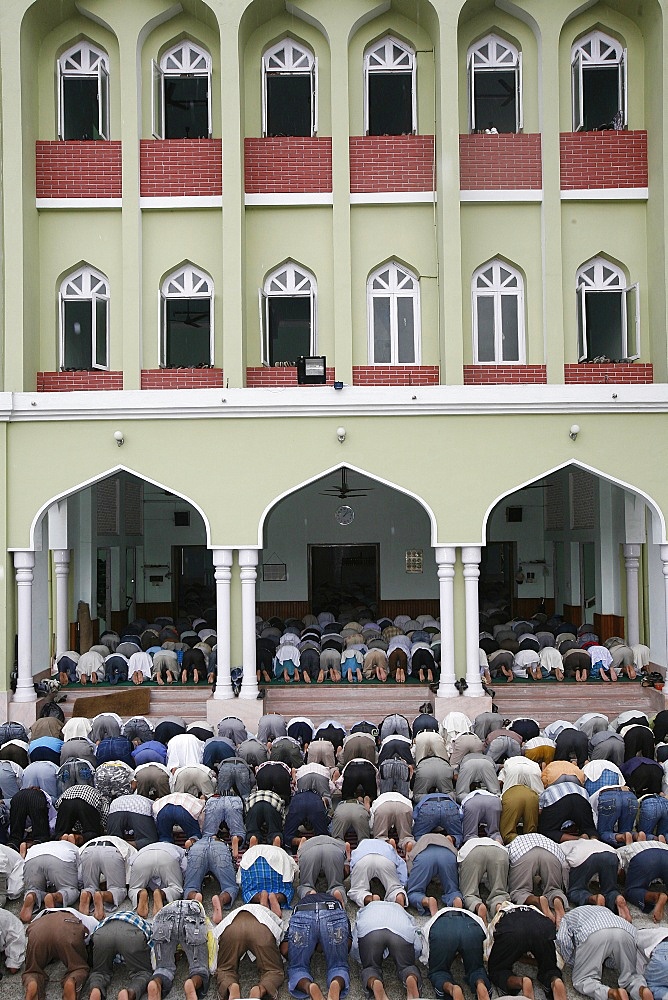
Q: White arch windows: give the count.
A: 12